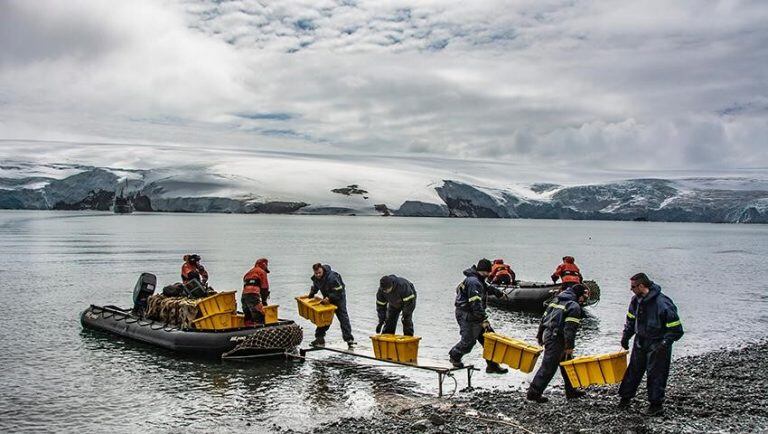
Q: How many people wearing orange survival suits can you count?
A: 4